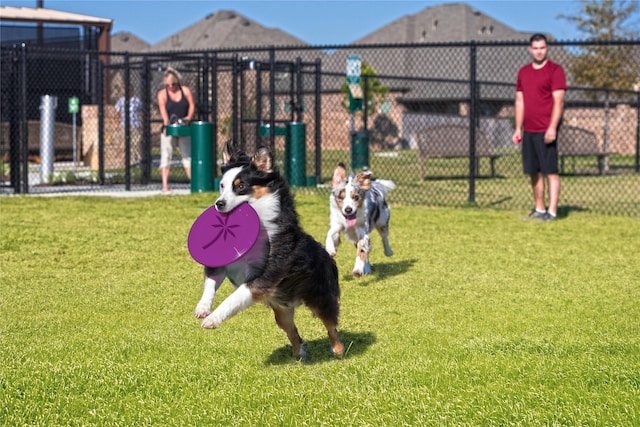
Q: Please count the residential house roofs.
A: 3